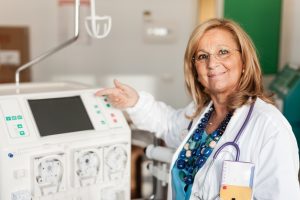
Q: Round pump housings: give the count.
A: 3